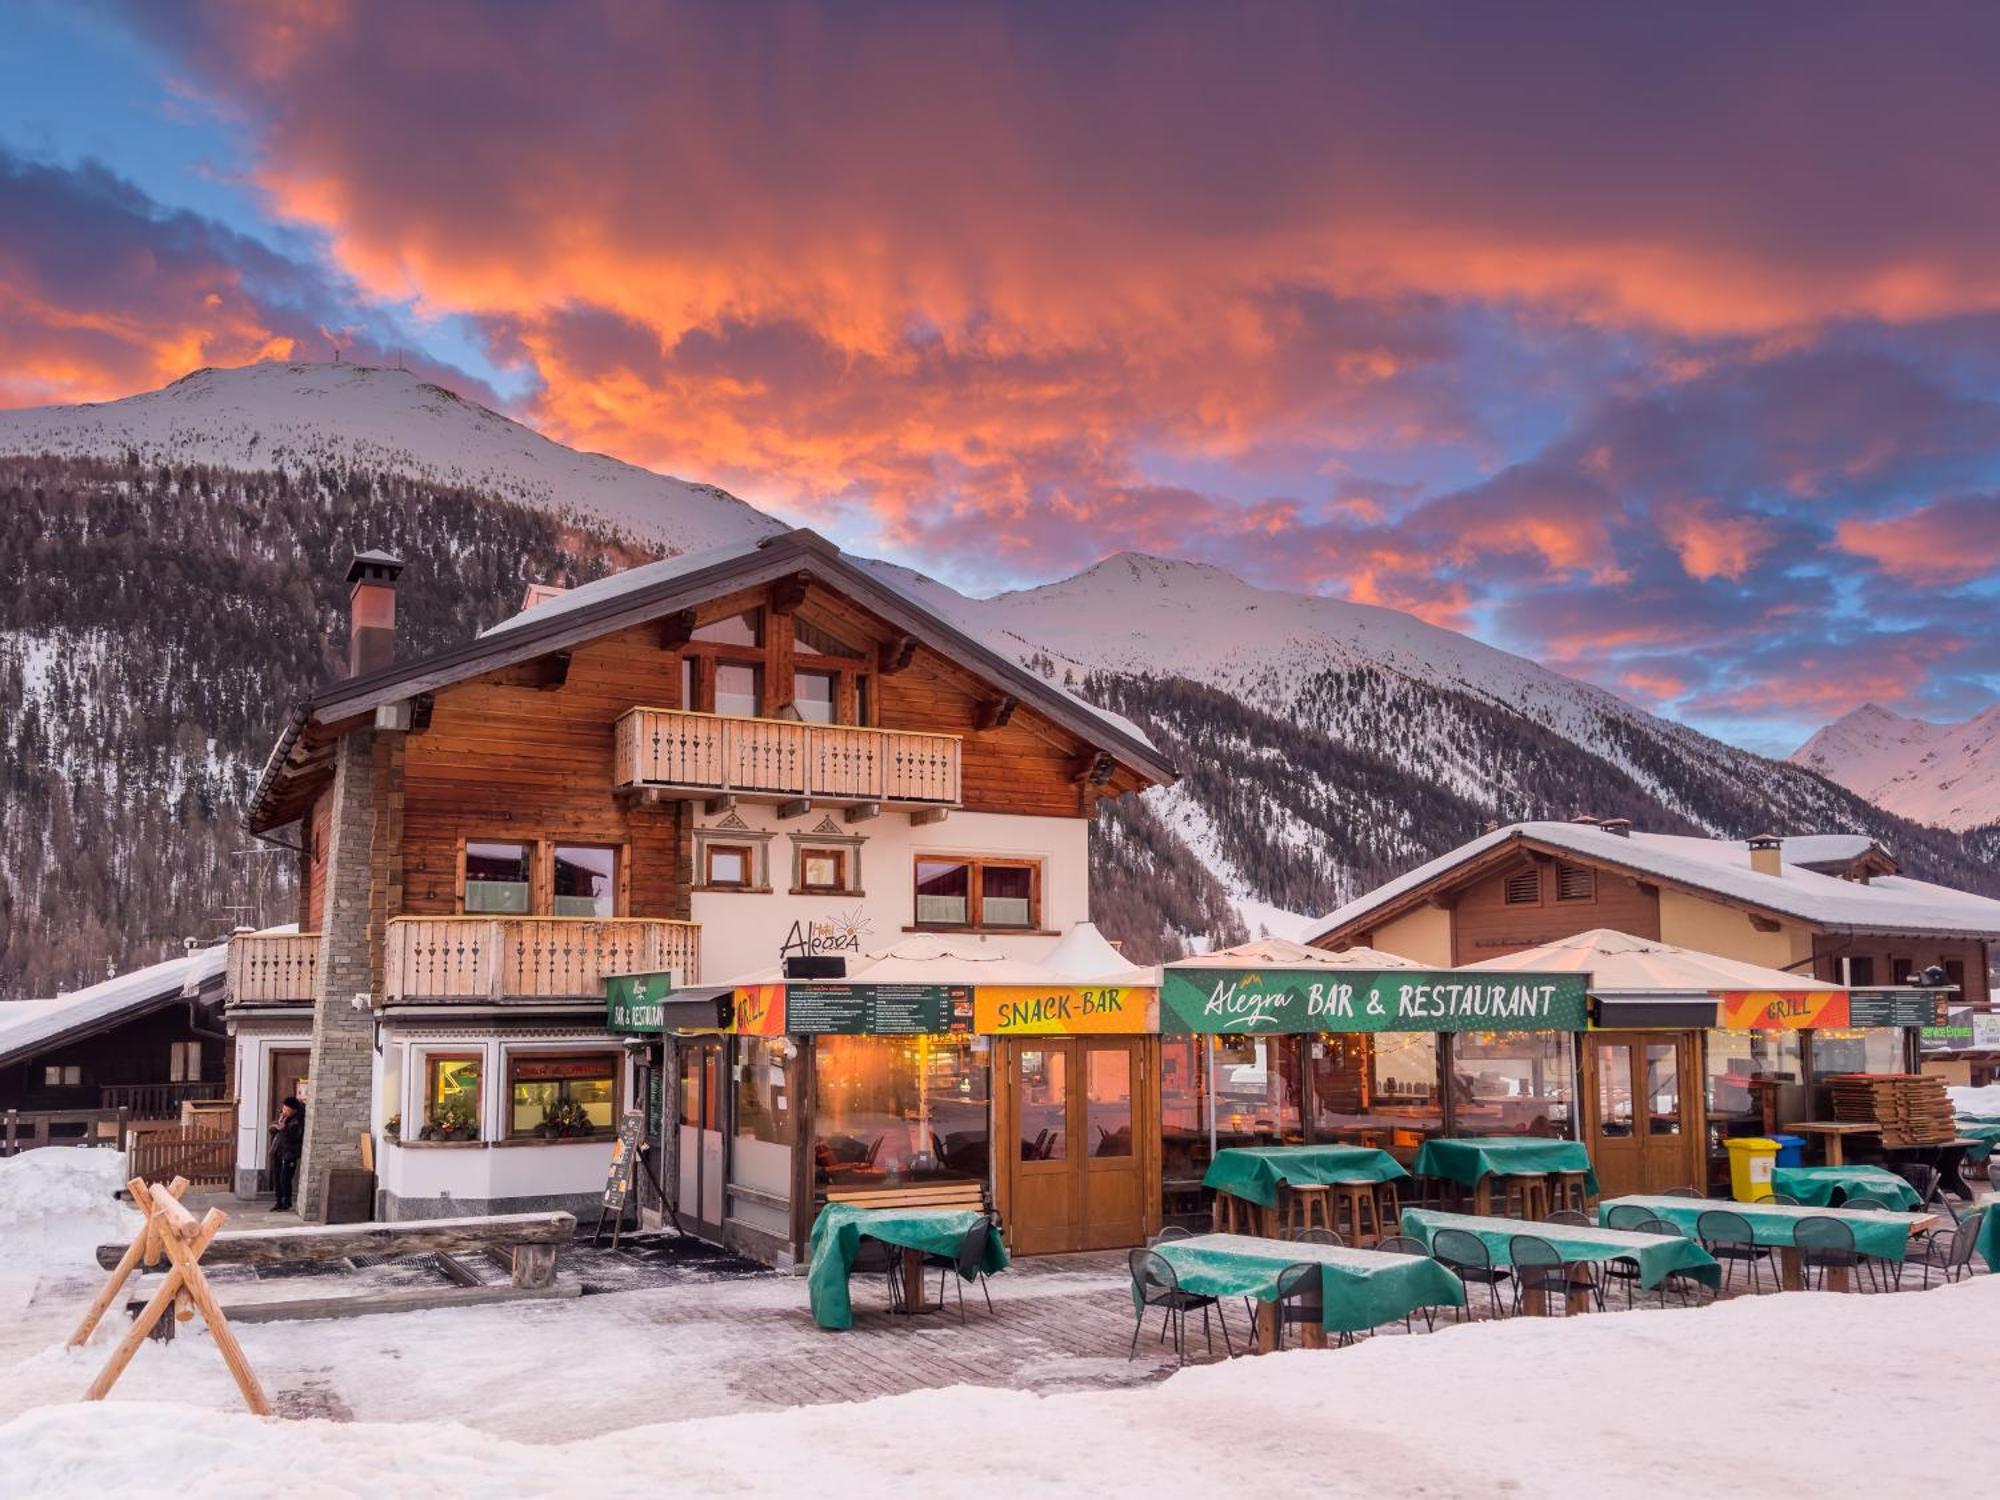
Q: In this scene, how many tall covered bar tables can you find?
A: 2